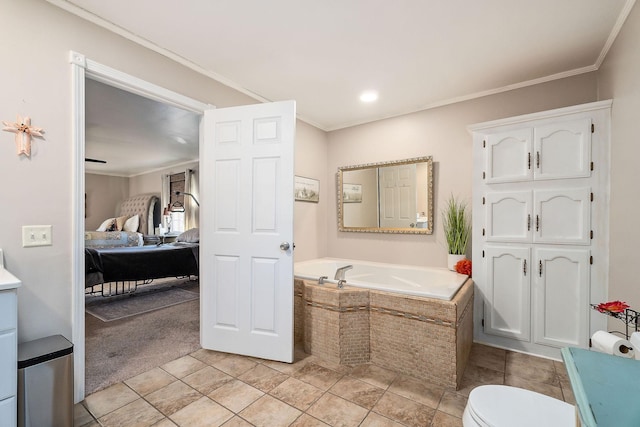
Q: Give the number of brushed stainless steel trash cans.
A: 1